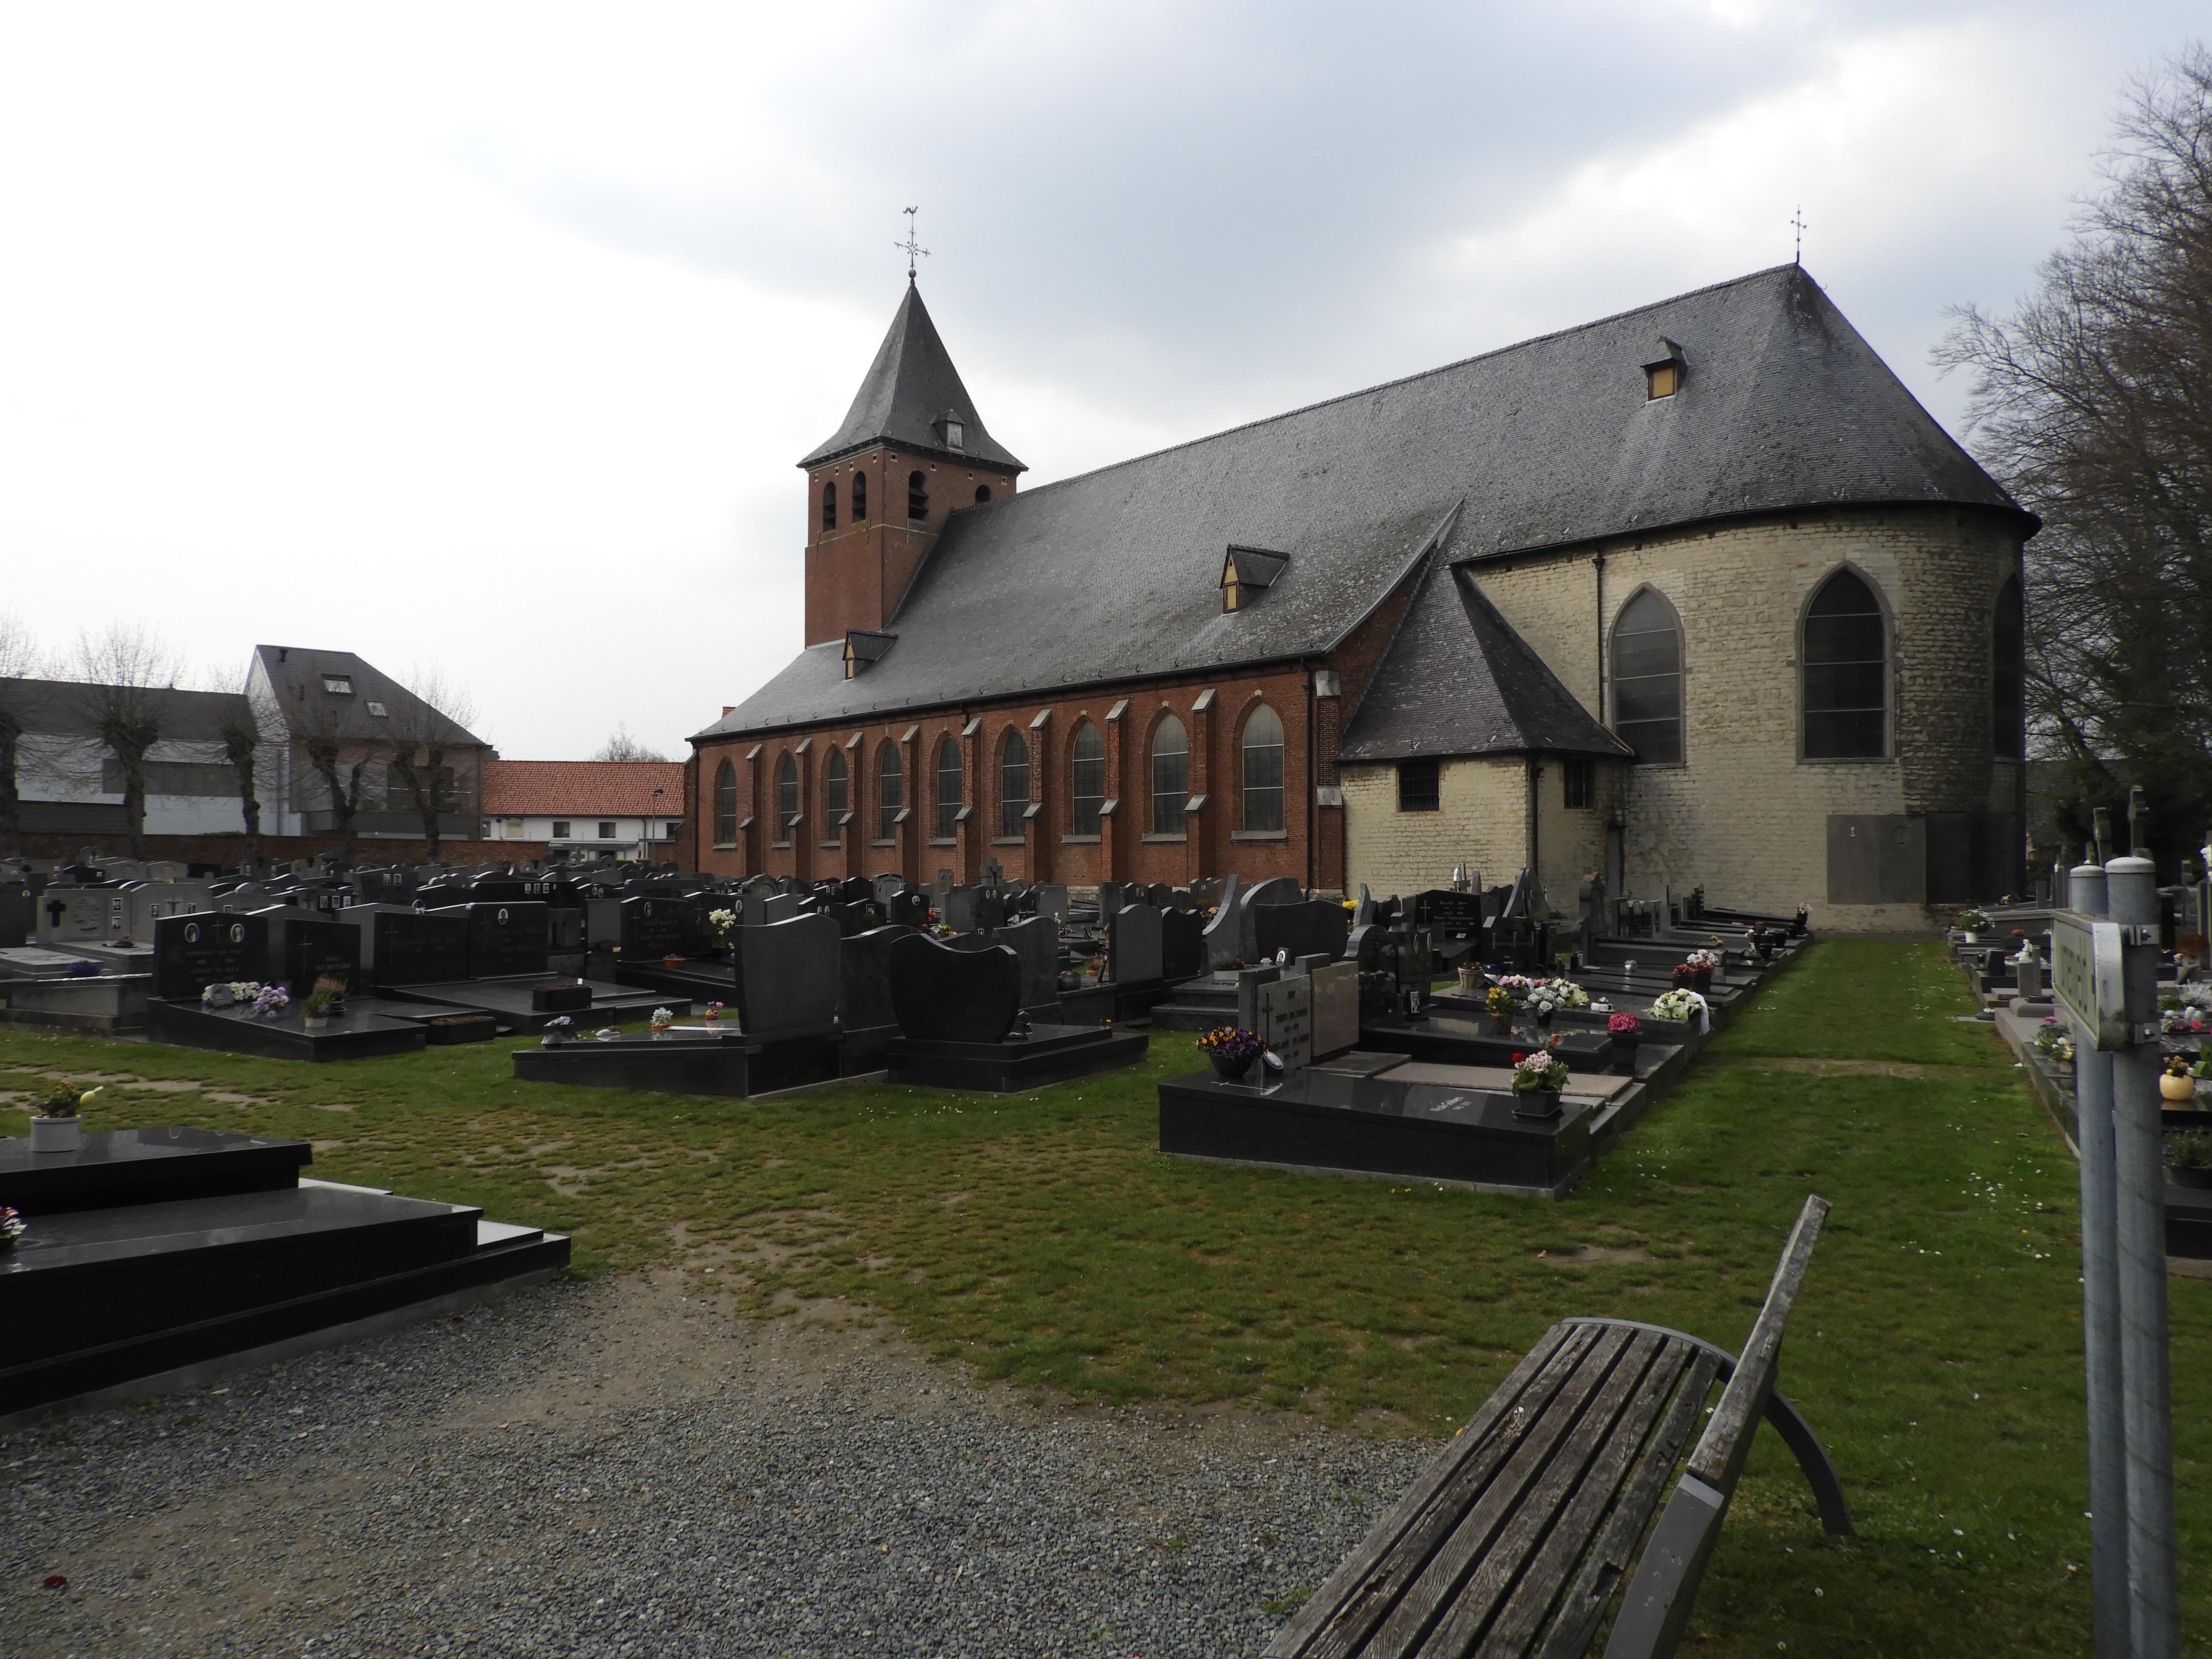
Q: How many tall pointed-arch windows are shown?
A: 12